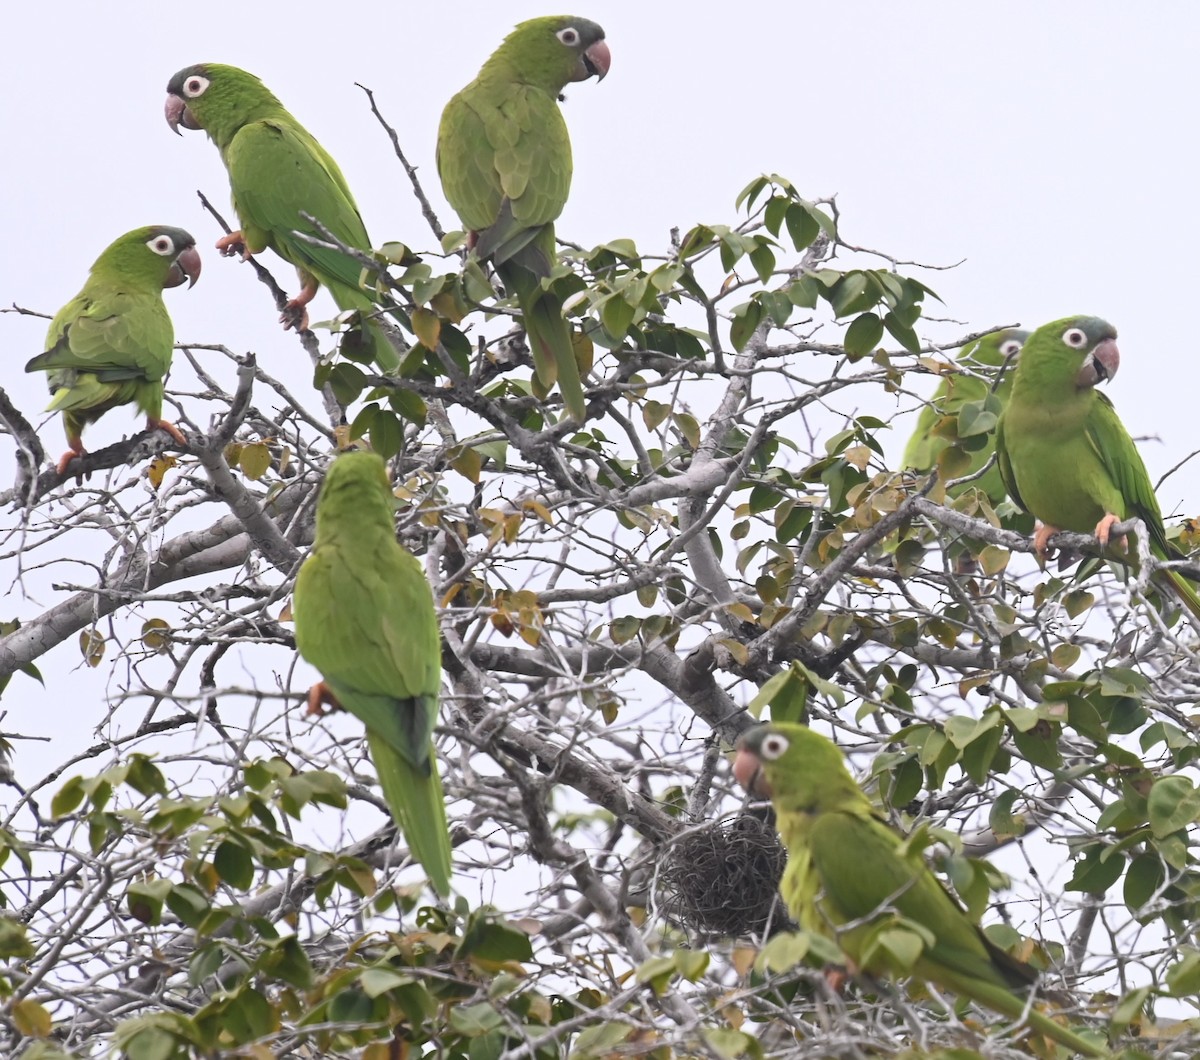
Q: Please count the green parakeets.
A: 7